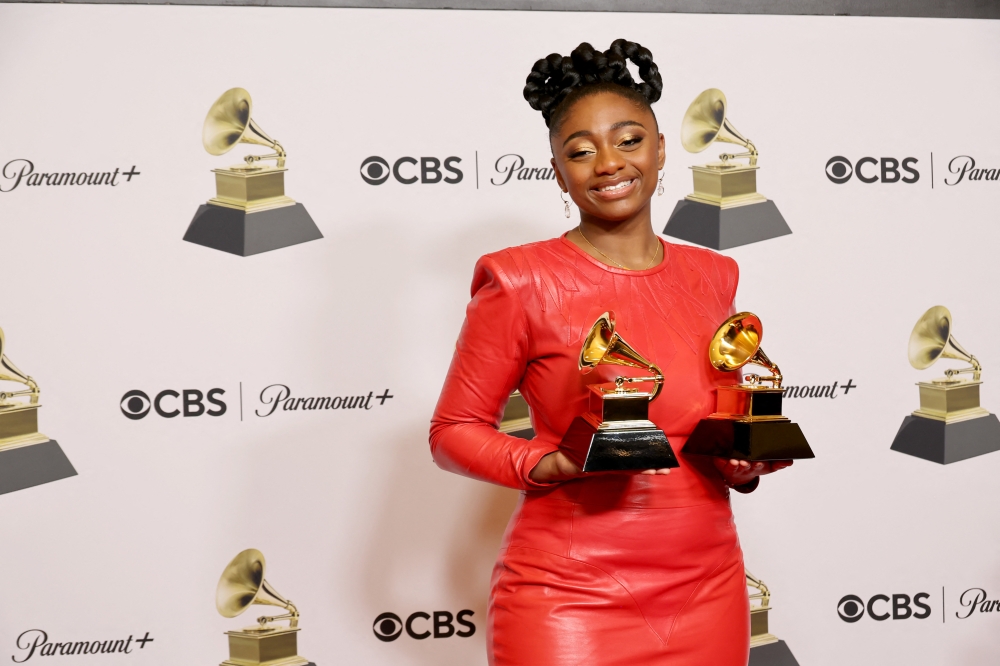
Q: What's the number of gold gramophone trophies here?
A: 2